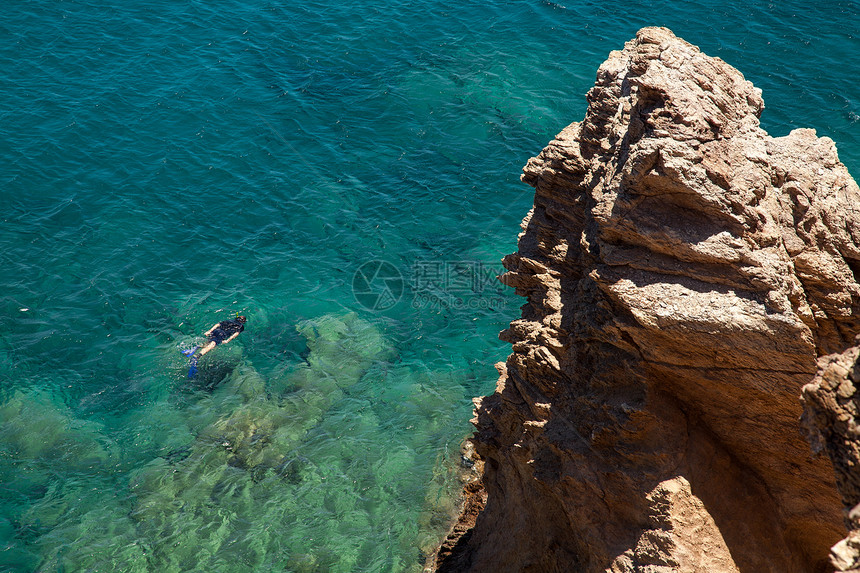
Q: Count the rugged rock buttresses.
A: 1